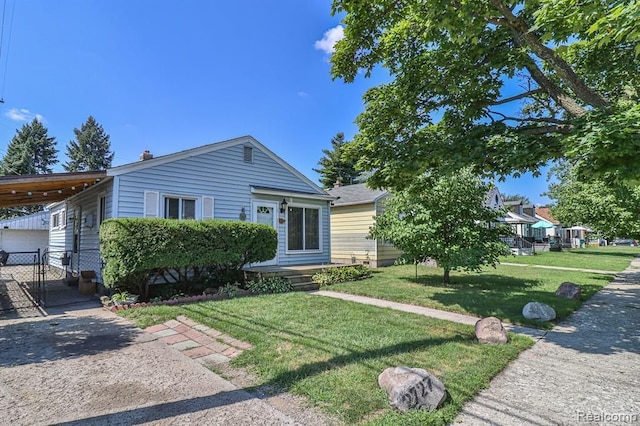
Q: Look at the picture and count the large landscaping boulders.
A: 4